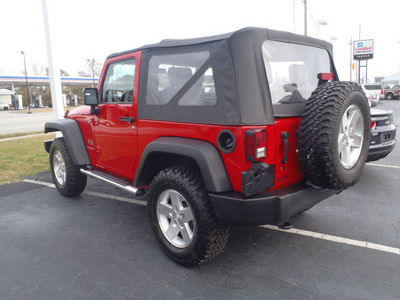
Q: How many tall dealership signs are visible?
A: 1